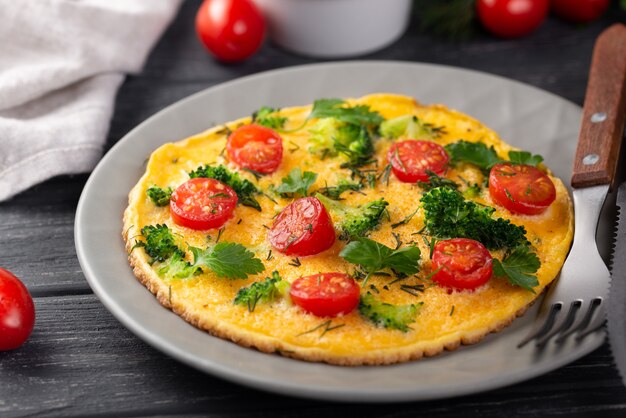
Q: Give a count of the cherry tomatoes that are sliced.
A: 7